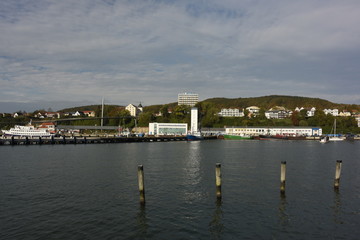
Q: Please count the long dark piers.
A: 1